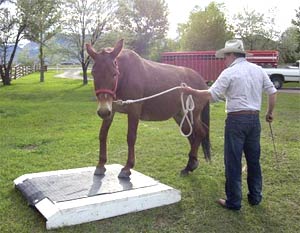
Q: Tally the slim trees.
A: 3